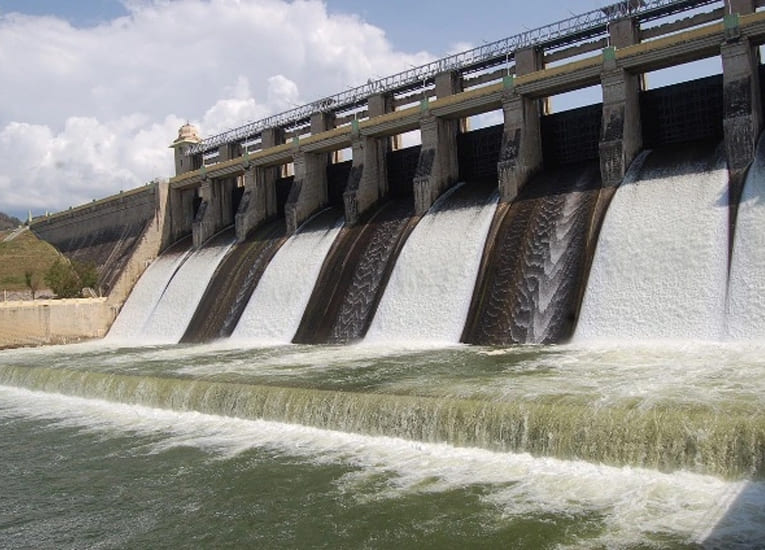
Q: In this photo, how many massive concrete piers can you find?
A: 8